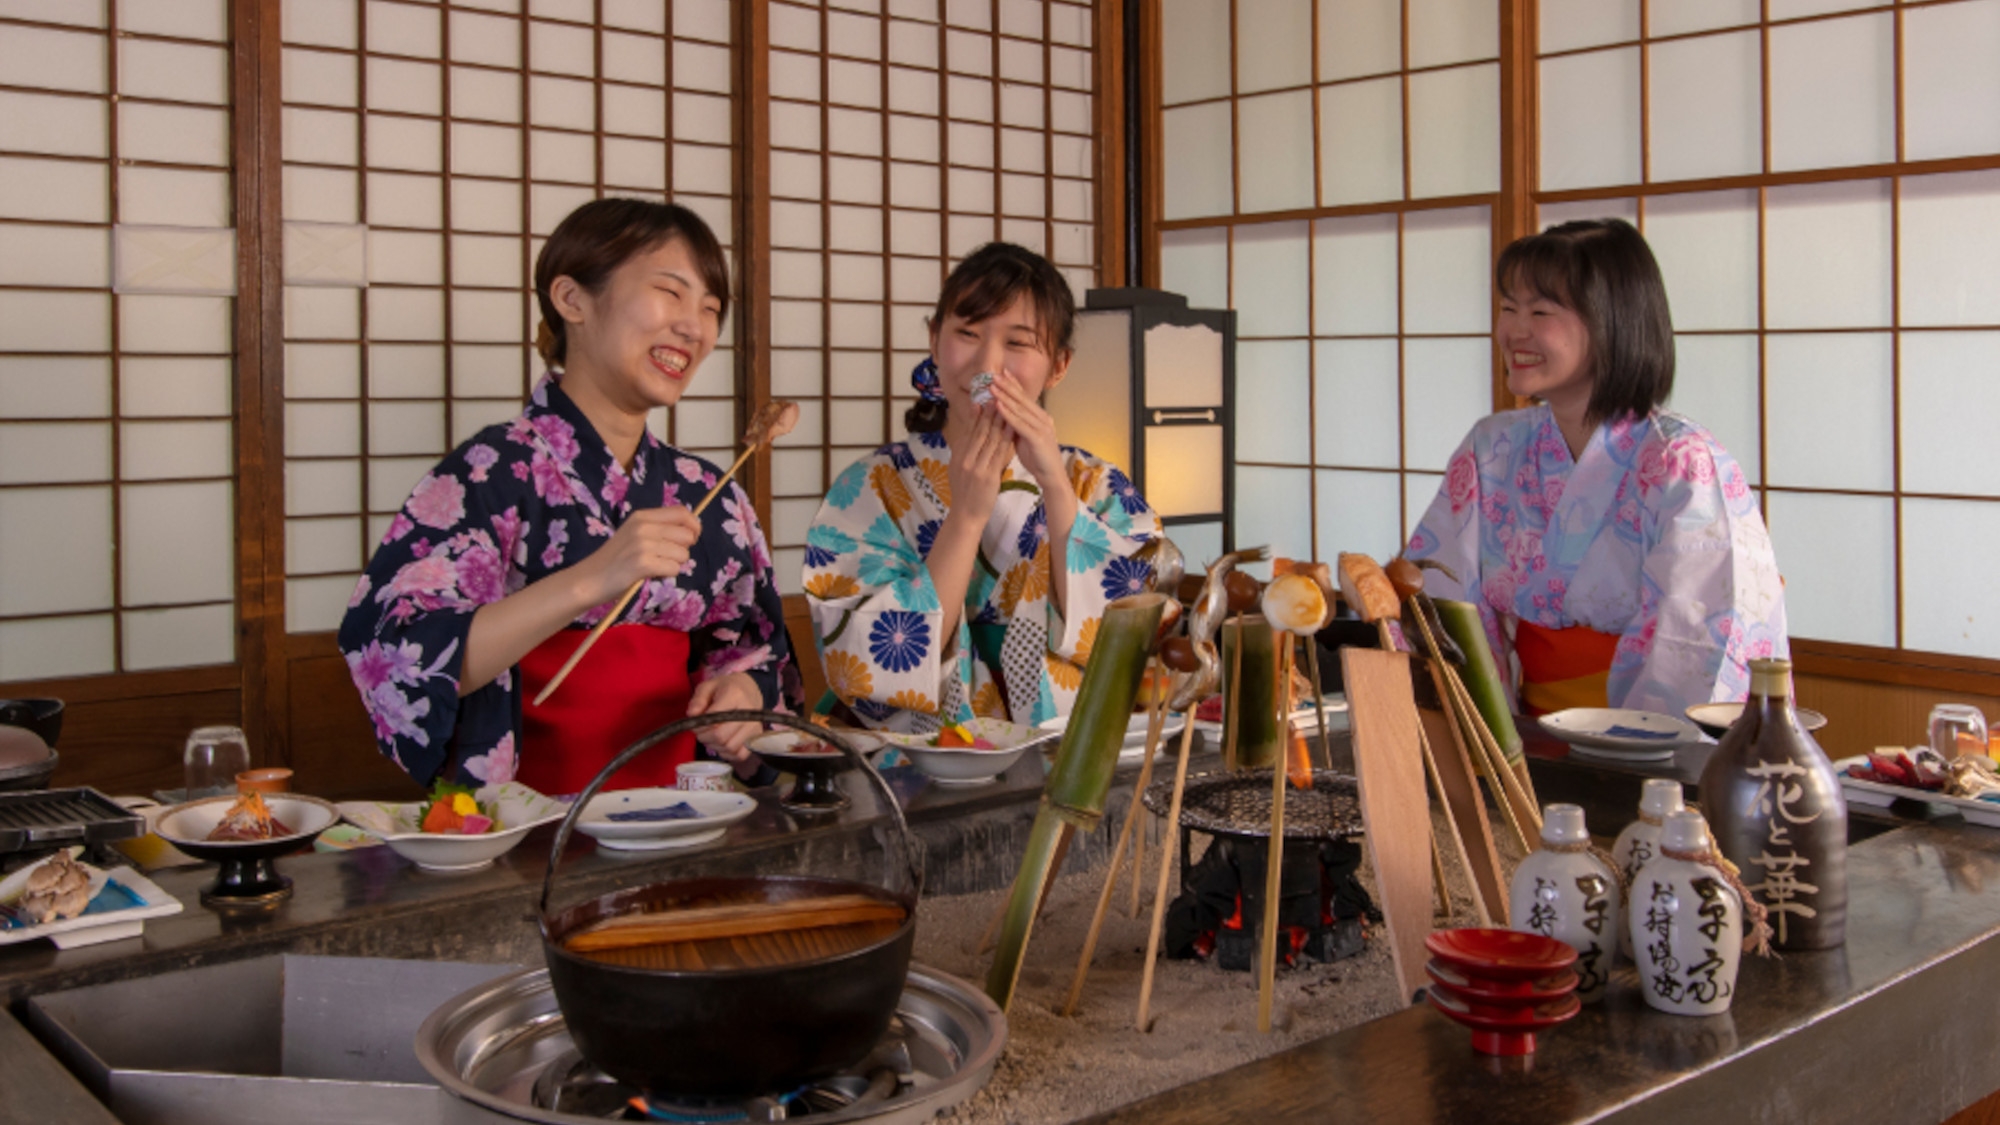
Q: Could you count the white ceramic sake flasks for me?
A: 3